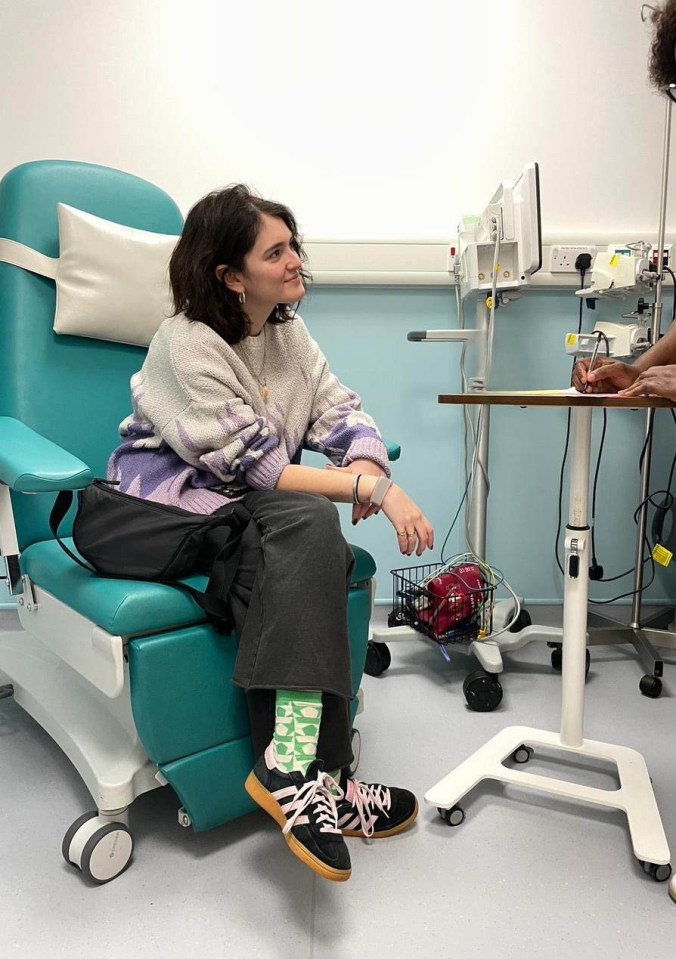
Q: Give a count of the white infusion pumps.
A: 2